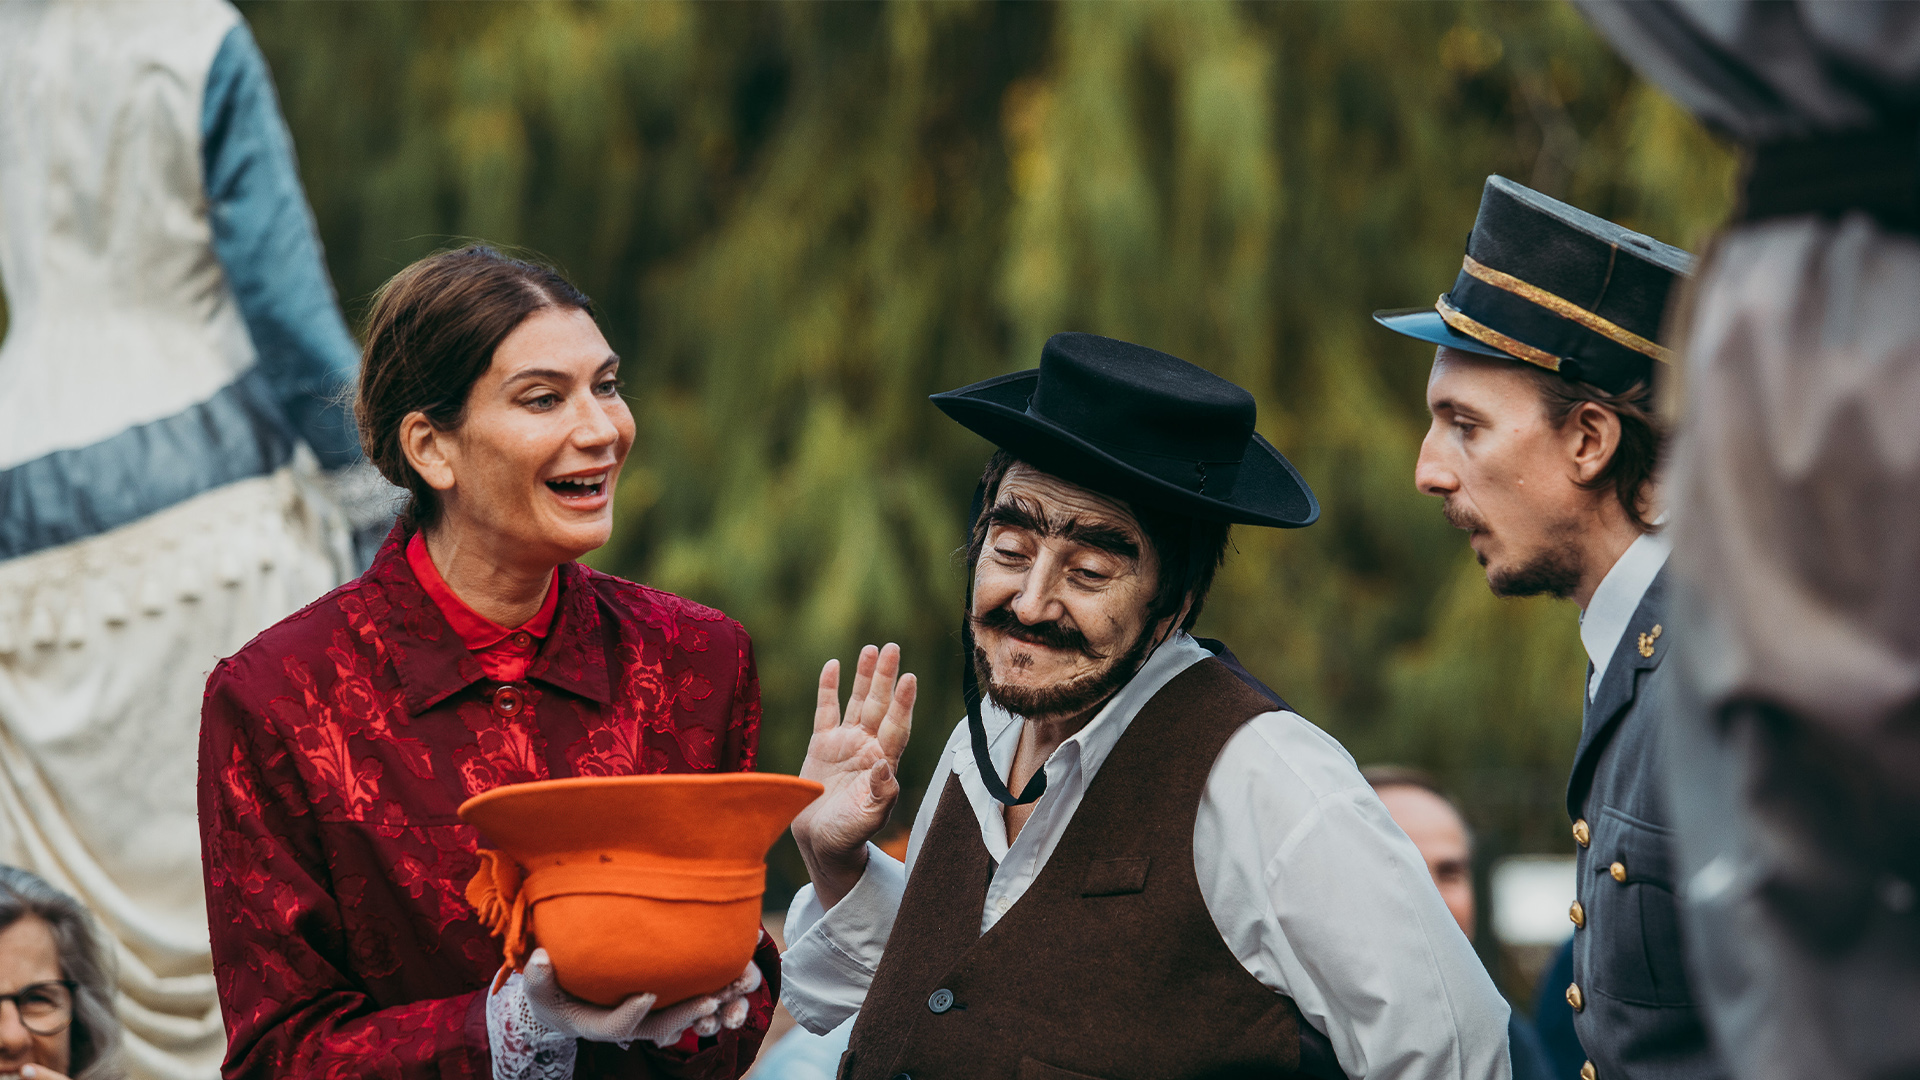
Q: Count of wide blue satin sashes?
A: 1